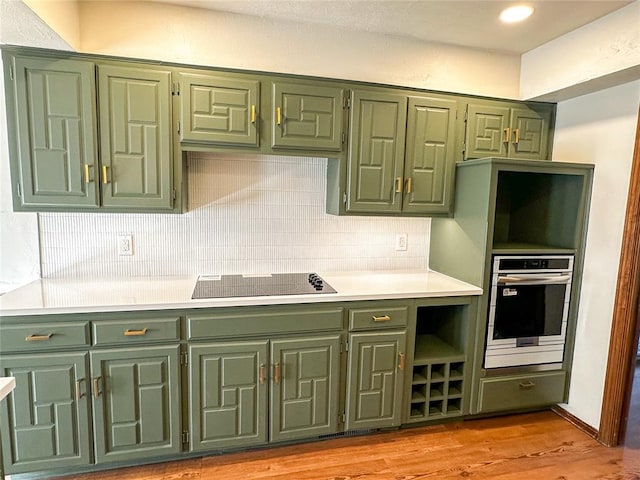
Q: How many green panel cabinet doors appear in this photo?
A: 13